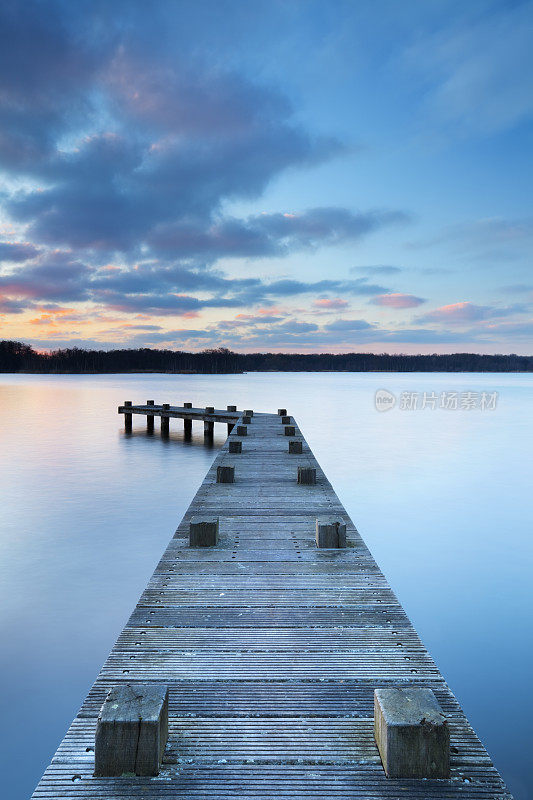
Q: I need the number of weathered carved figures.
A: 0